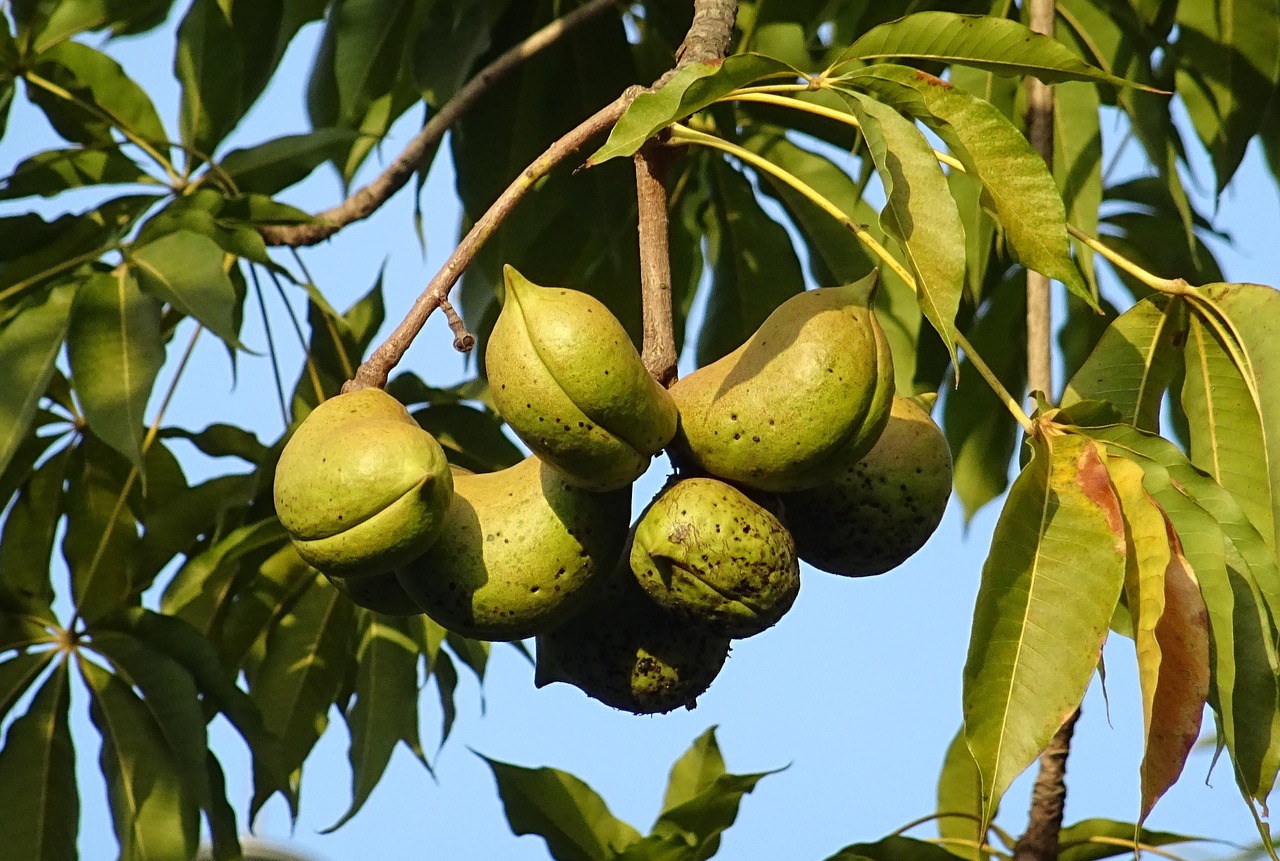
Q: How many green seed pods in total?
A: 8